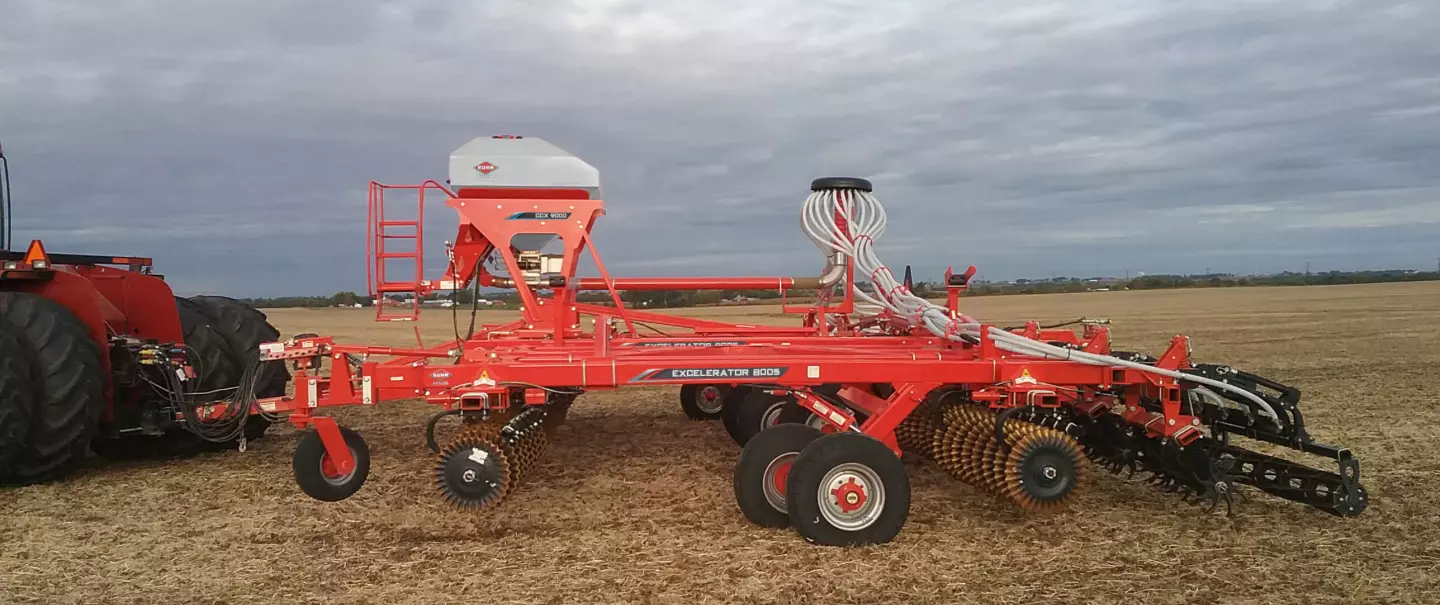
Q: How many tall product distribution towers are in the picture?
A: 1